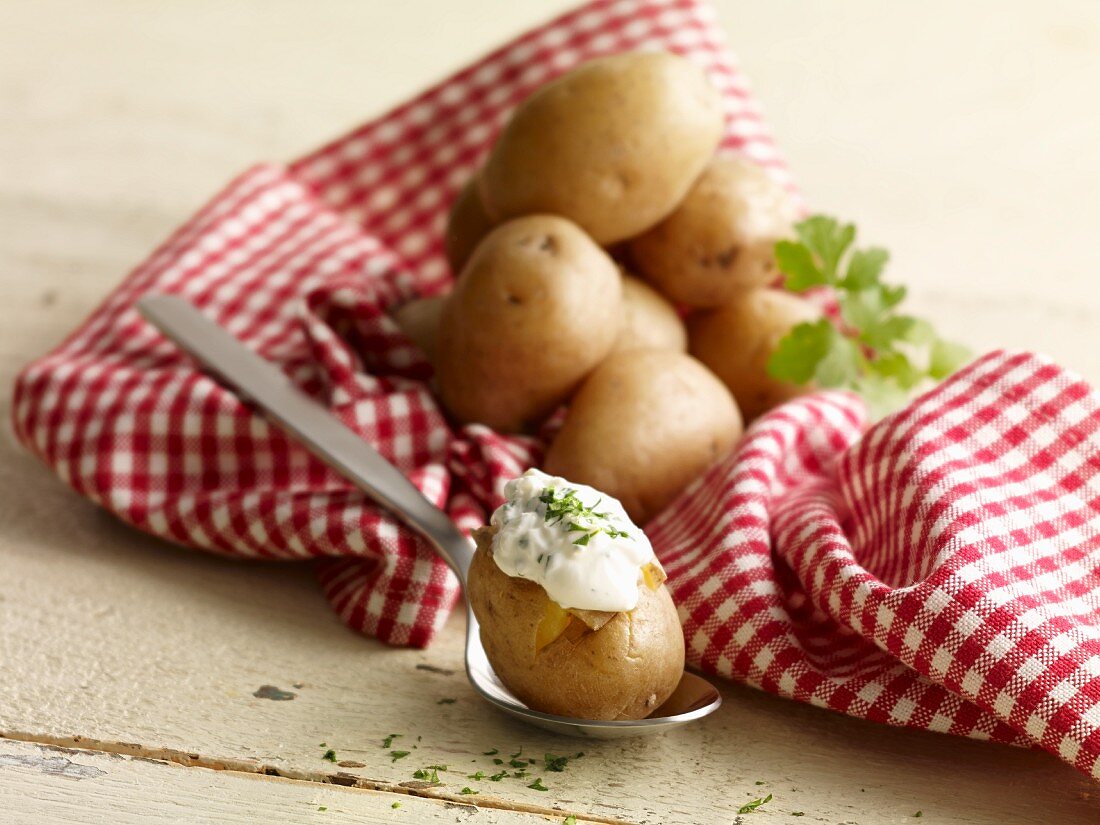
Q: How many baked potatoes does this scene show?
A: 1